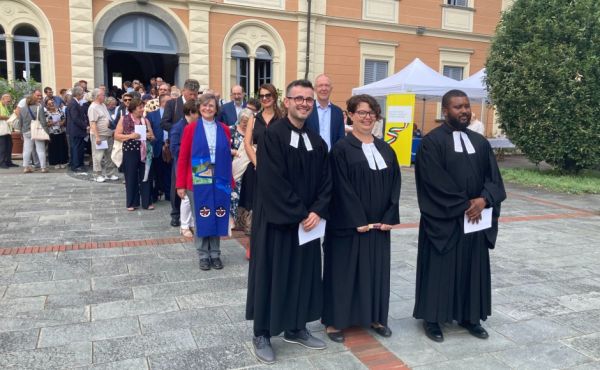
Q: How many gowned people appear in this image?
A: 3